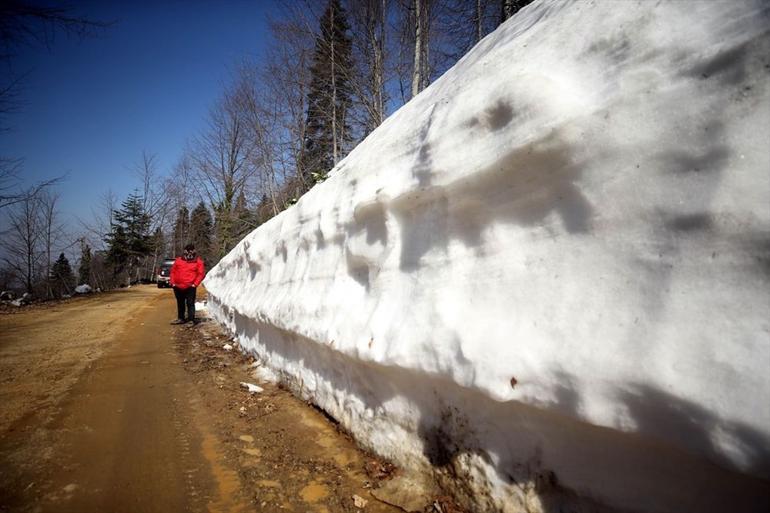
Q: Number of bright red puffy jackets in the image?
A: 1